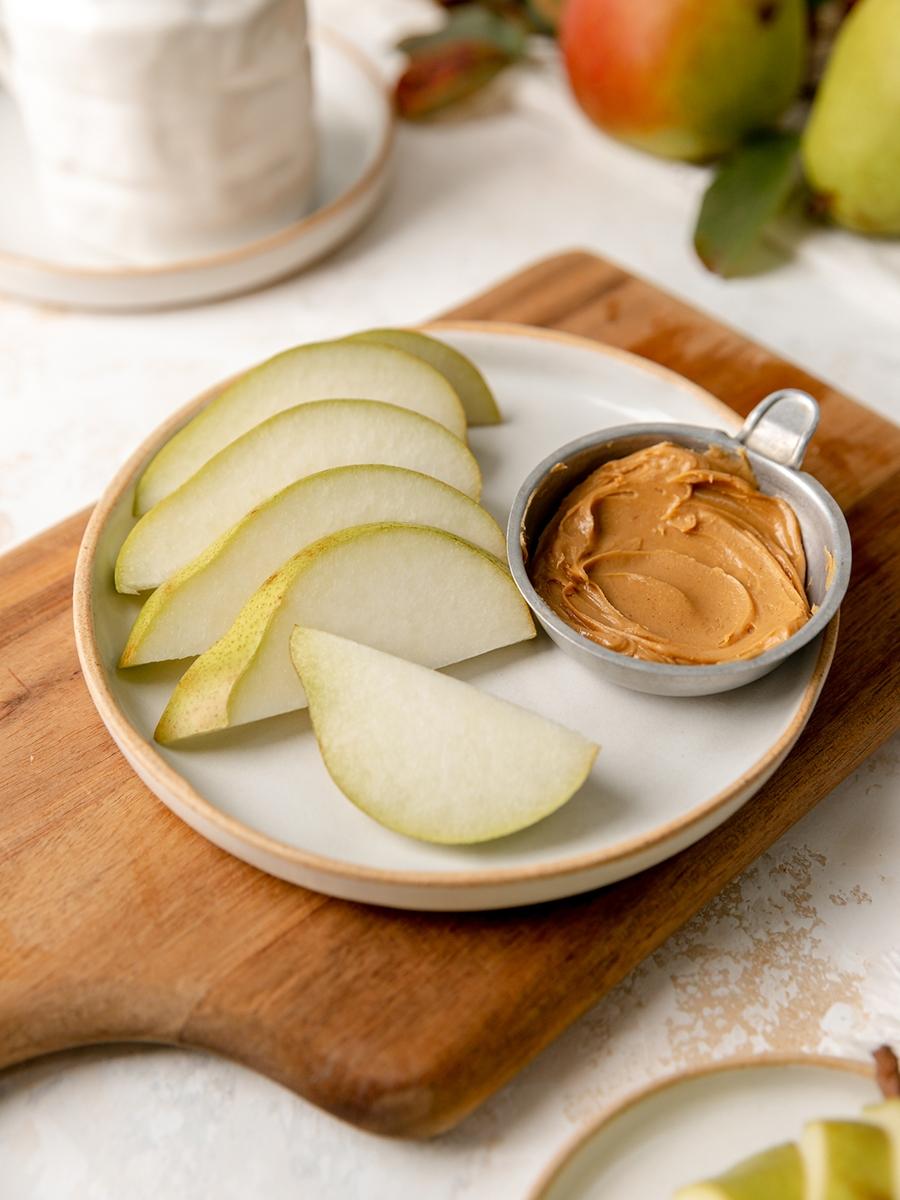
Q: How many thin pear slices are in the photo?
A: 6